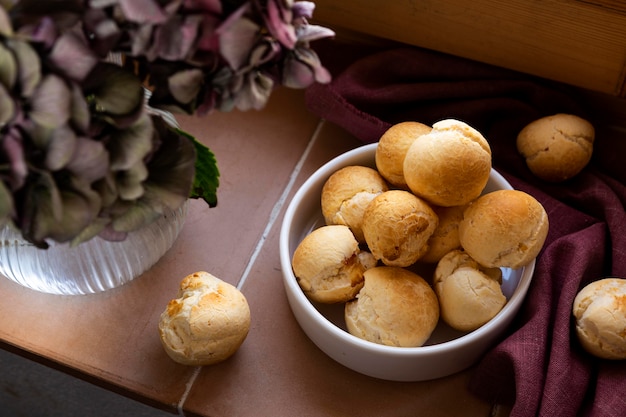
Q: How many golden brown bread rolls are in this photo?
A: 12